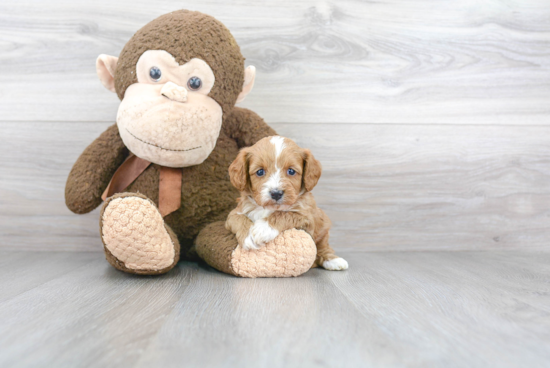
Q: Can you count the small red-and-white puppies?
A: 1